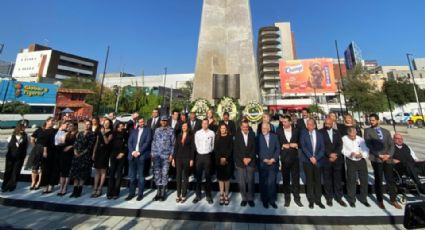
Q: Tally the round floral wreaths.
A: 3